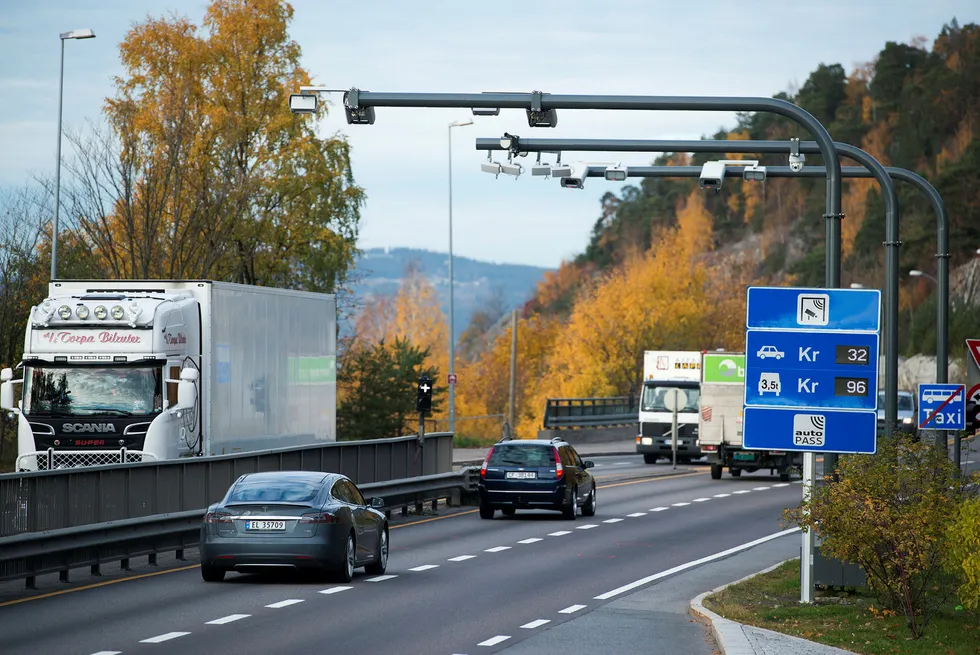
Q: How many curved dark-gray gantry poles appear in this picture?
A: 3